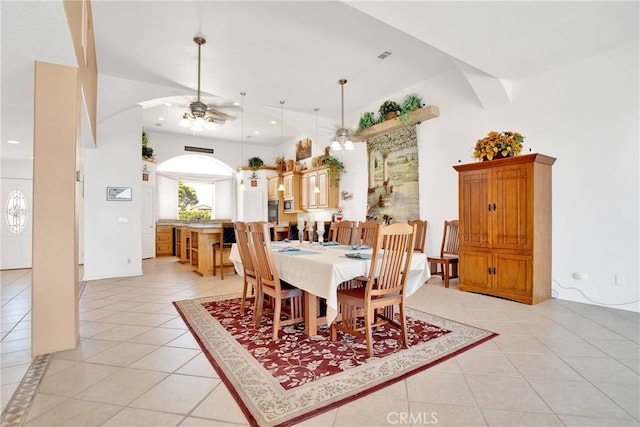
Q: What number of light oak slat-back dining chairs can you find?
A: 7